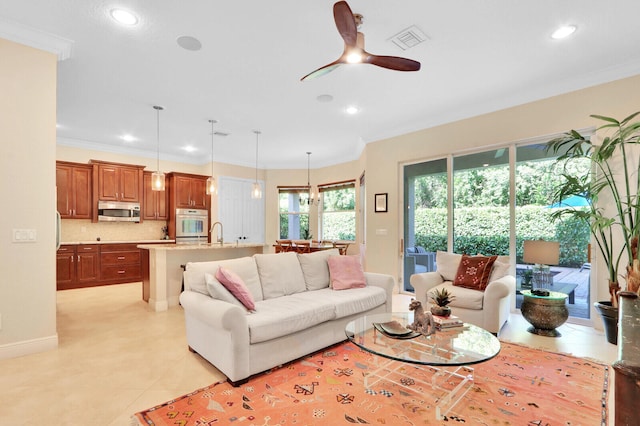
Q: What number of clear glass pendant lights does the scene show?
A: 3